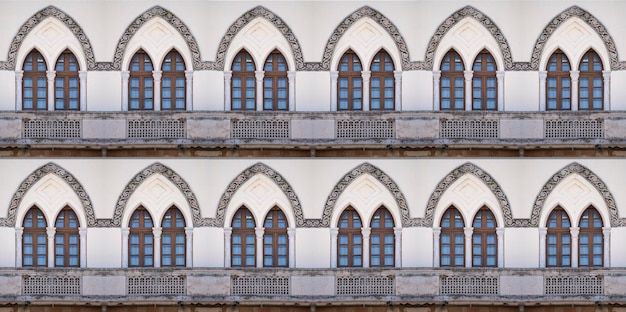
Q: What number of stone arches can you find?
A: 12